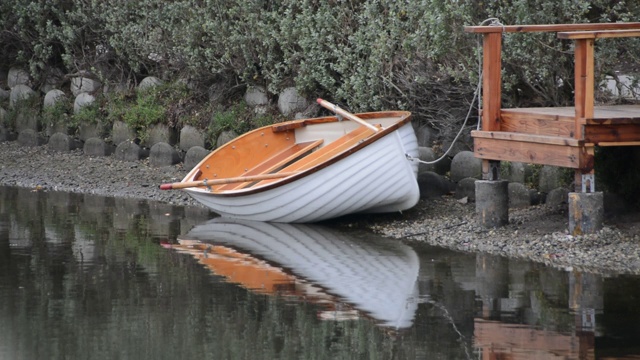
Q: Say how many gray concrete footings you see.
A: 2